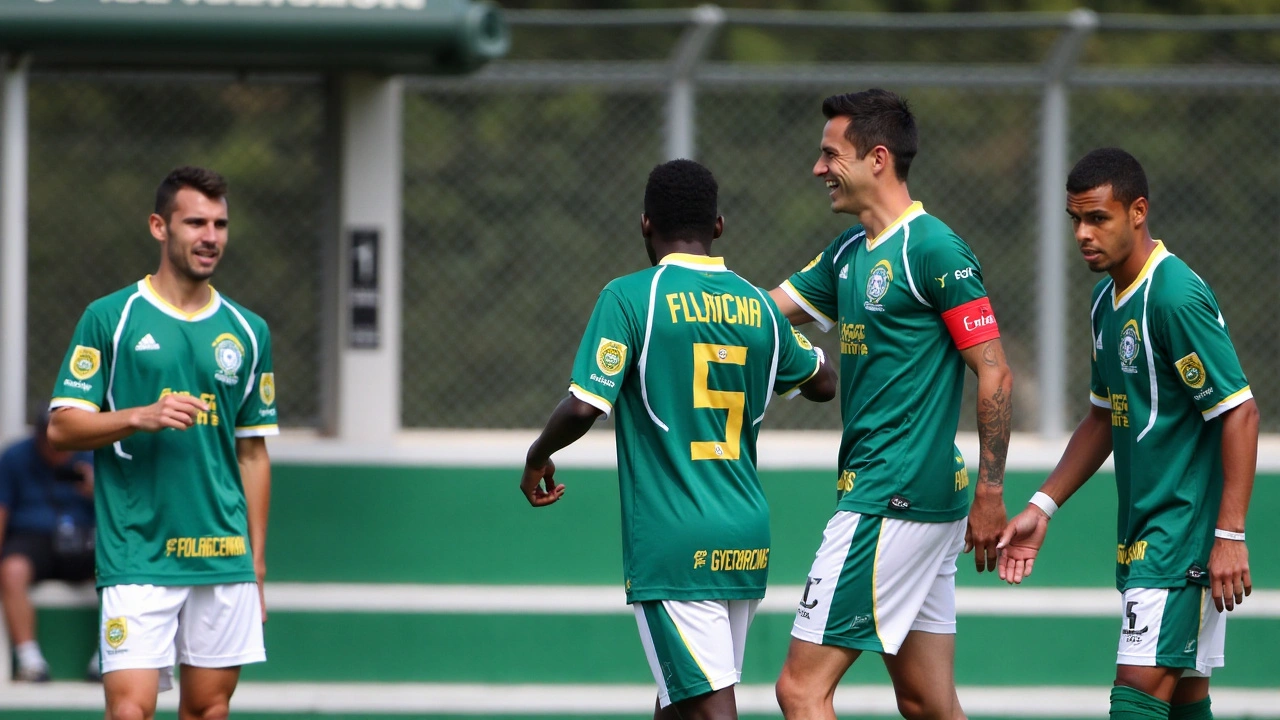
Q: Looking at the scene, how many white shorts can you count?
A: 4